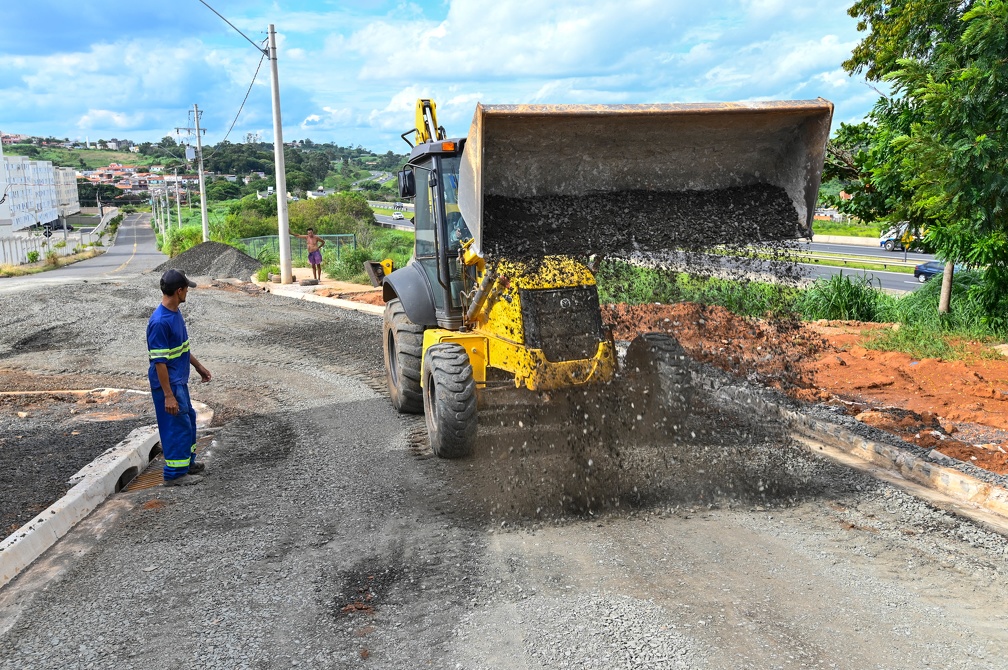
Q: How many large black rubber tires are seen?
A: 3